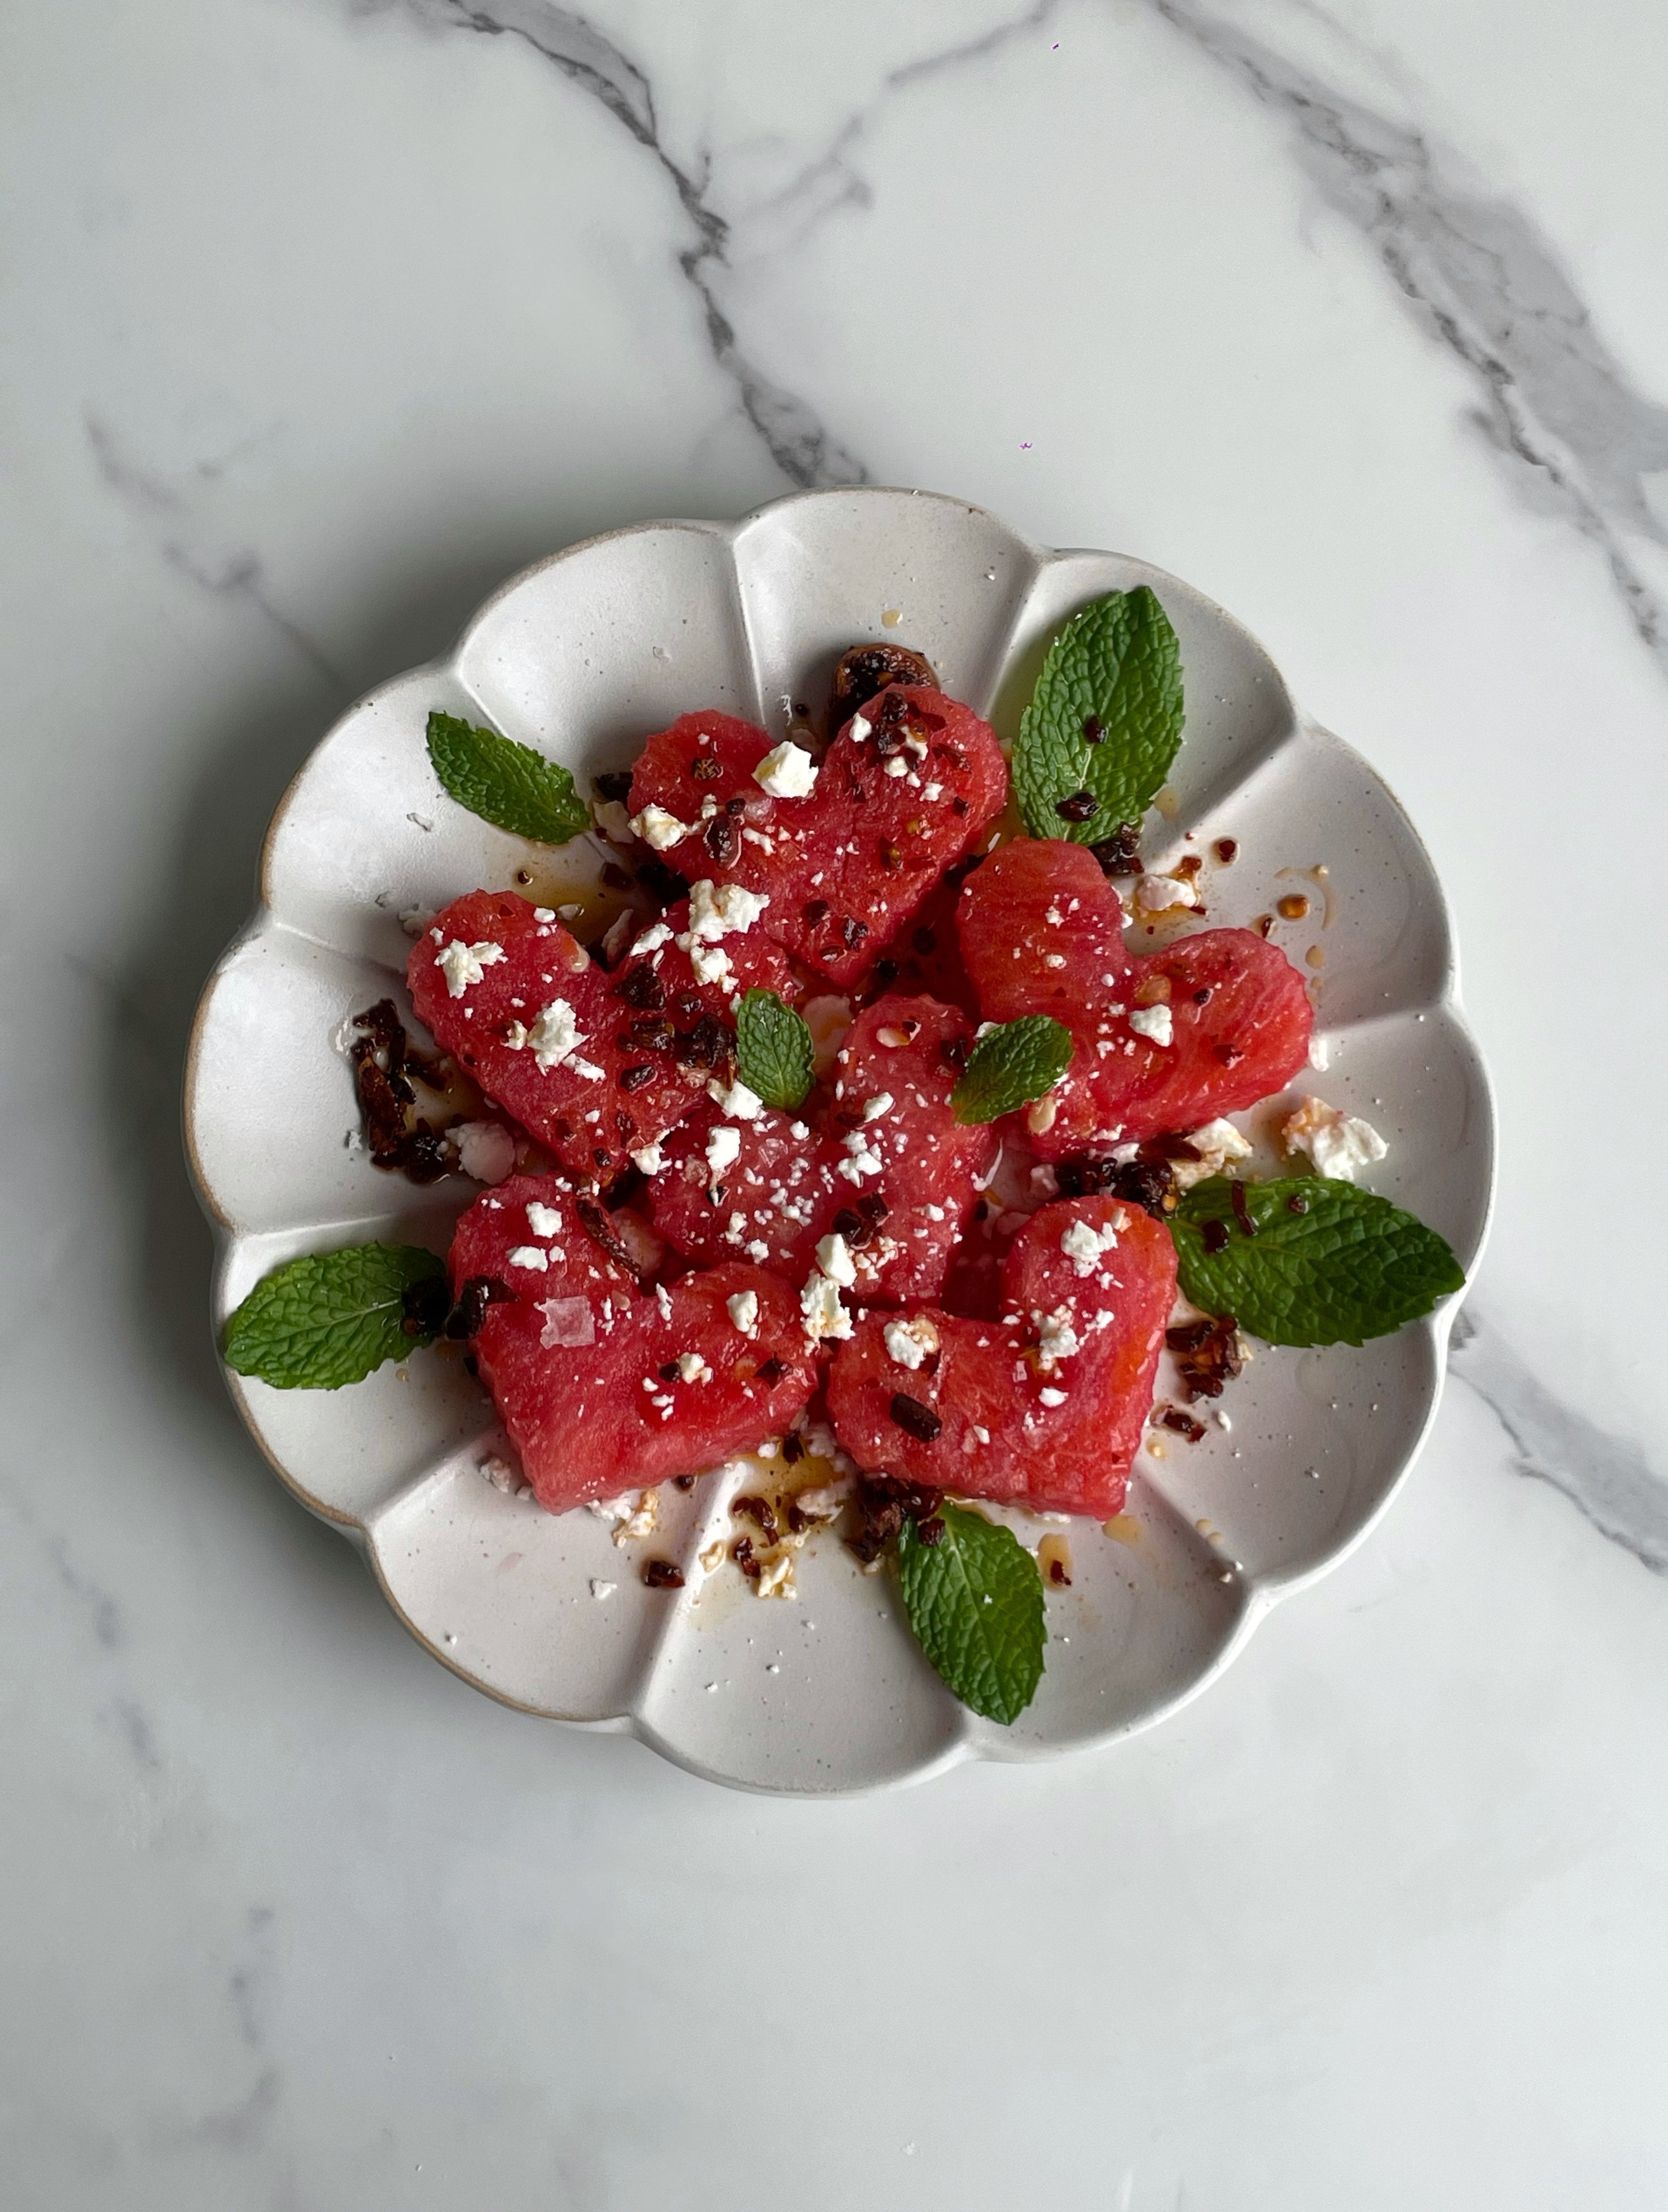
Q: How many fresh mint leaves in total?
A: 7